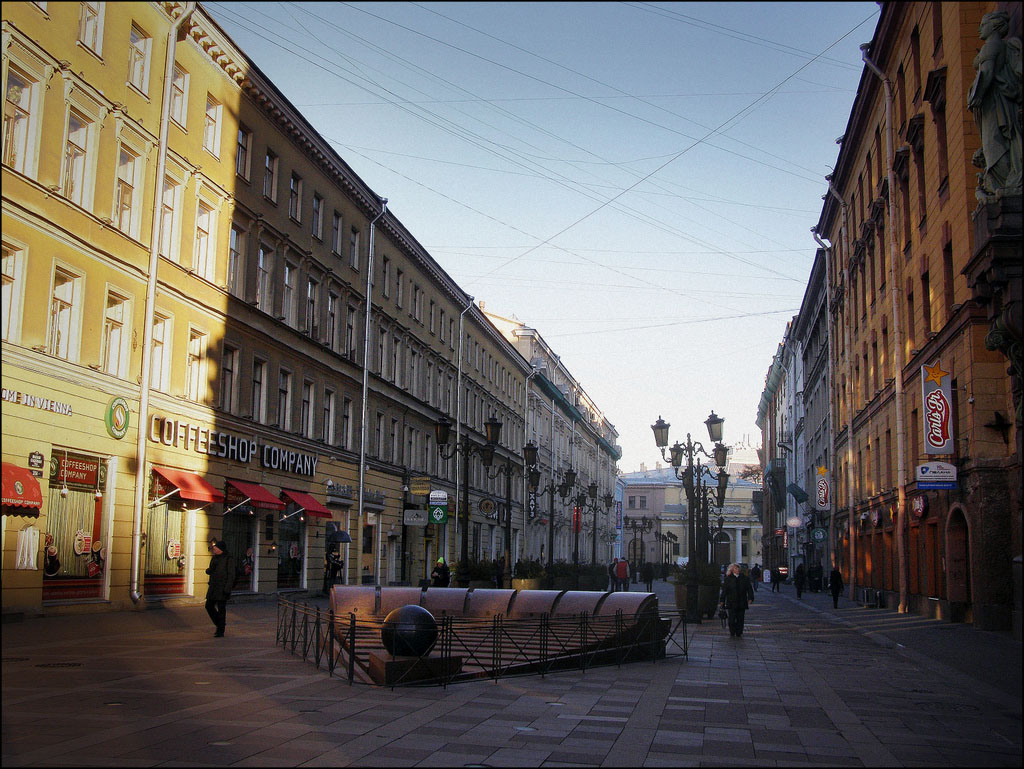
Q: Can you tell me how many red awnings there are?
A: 4